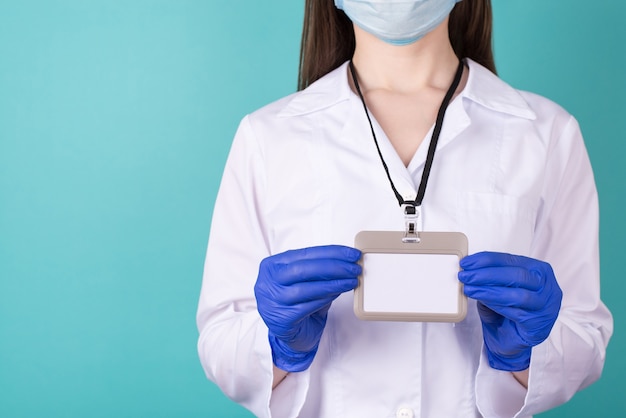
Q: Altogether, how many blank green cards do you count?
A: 0